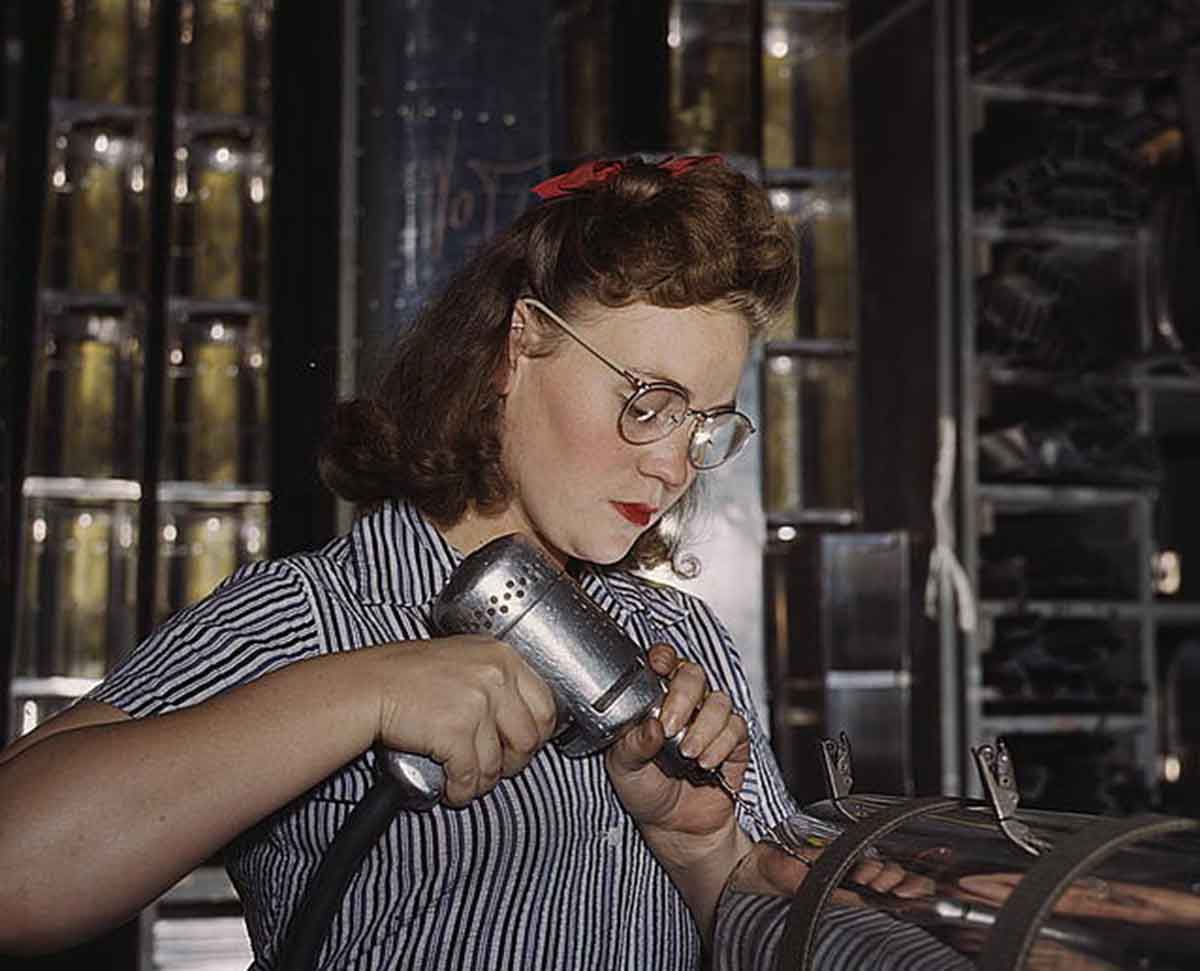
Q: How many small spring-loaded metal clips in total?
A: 2